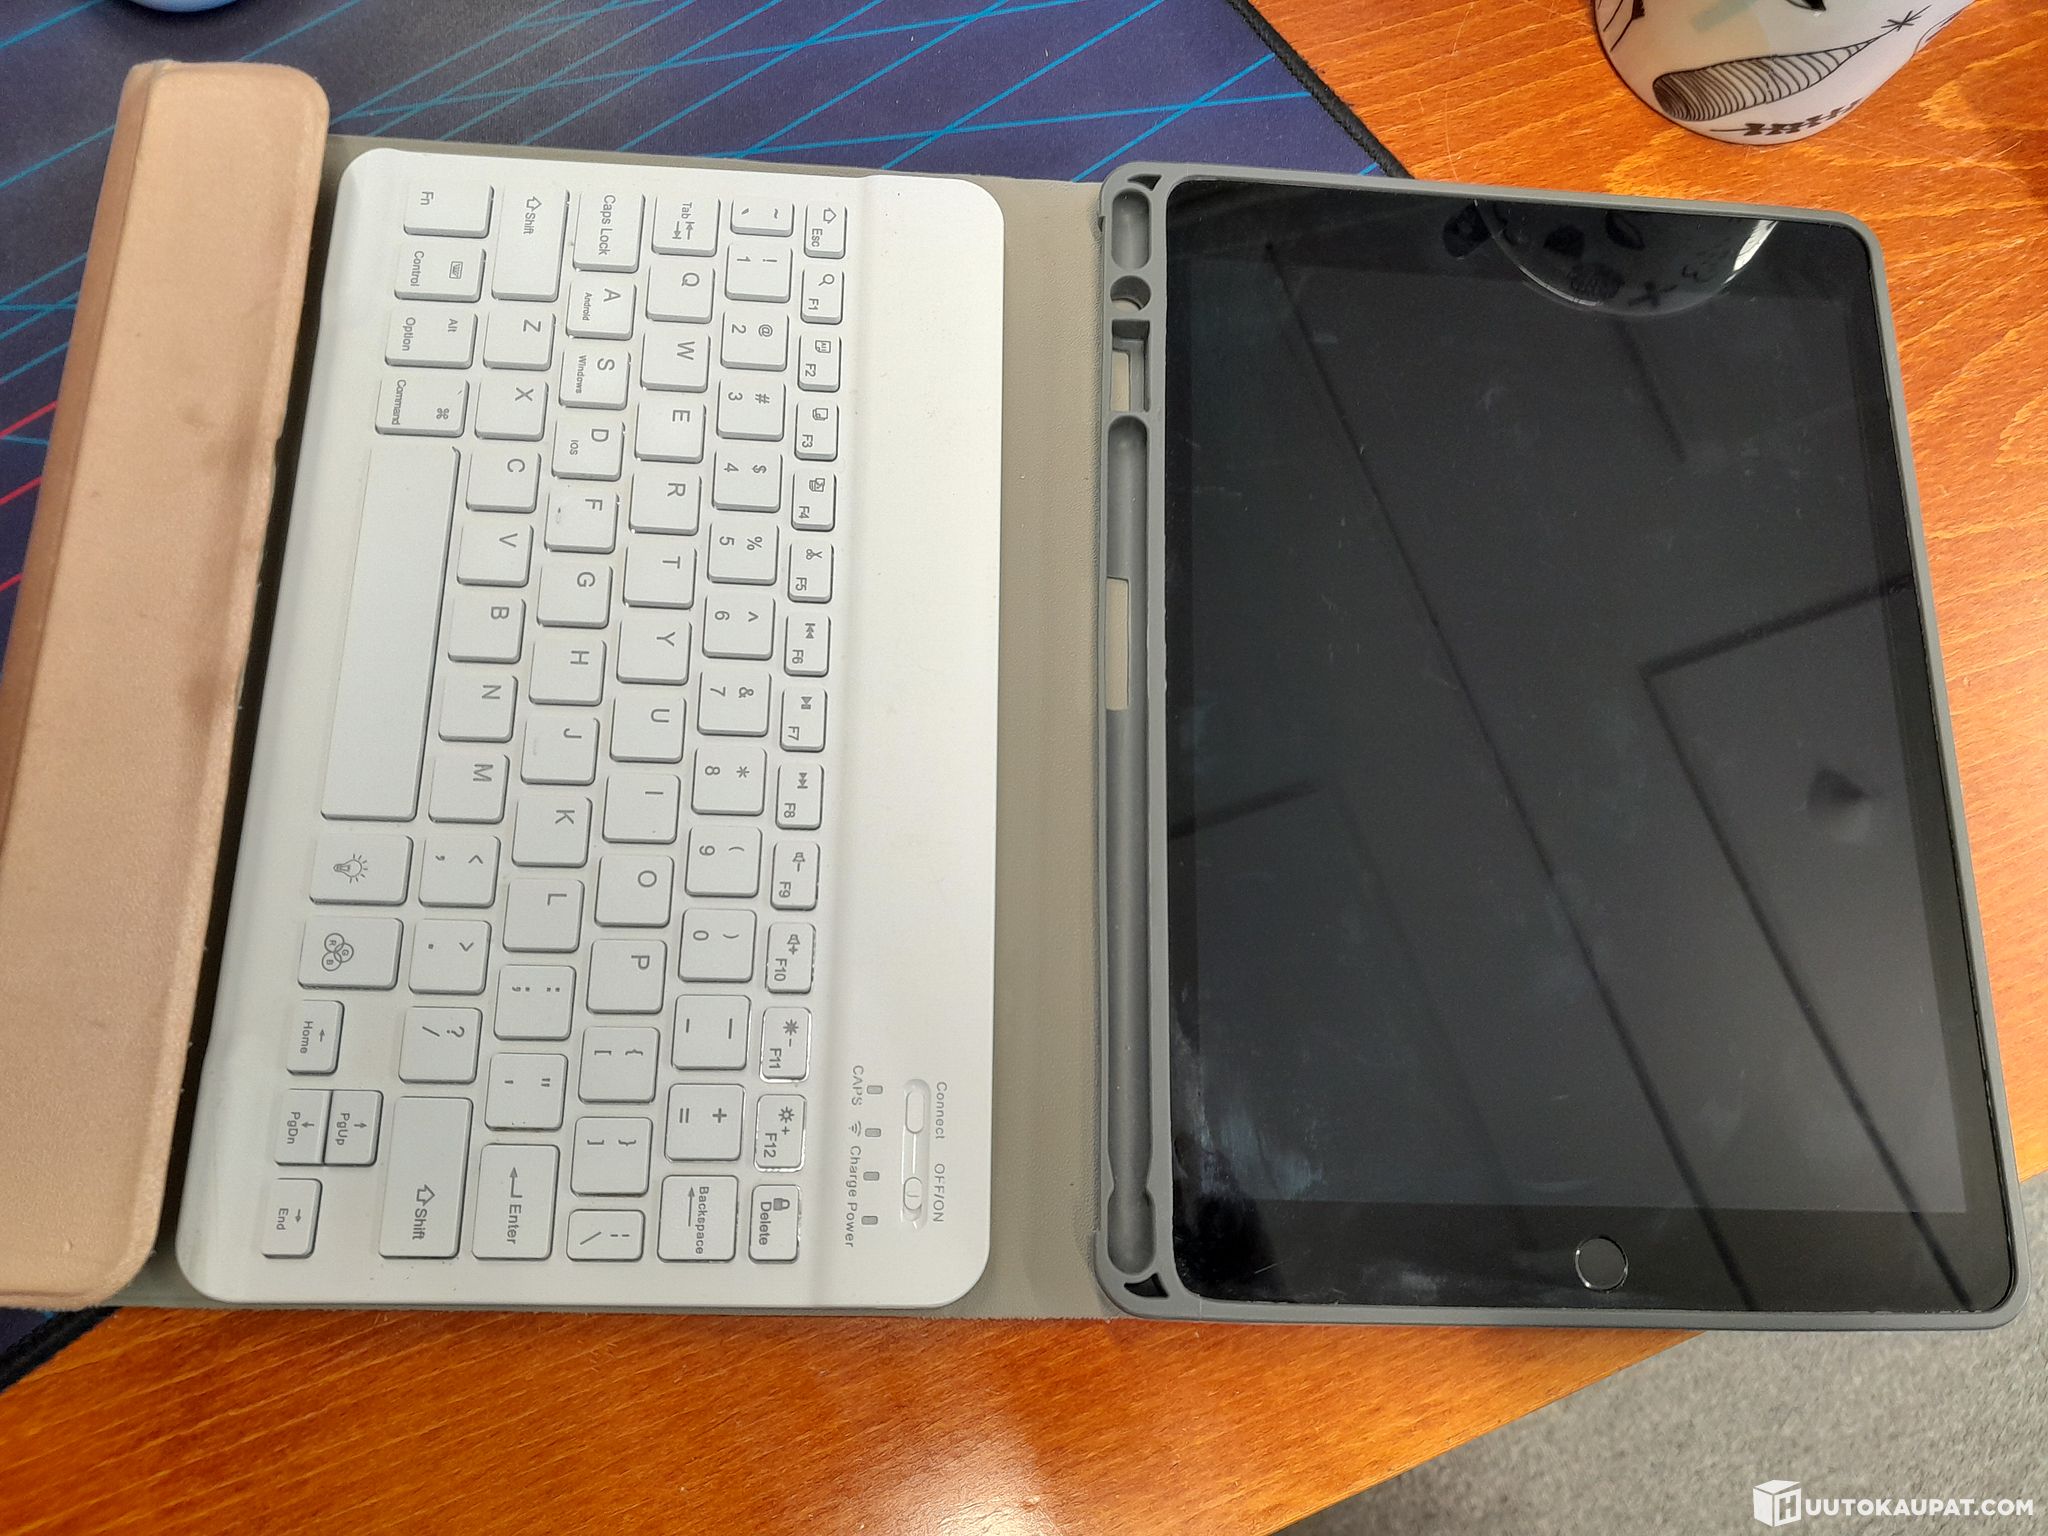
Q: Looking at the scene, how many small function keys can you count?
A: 12